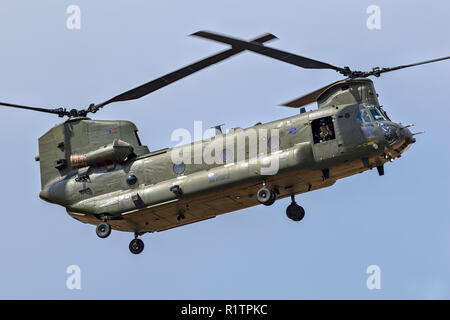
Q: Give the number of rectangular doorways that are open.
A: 1